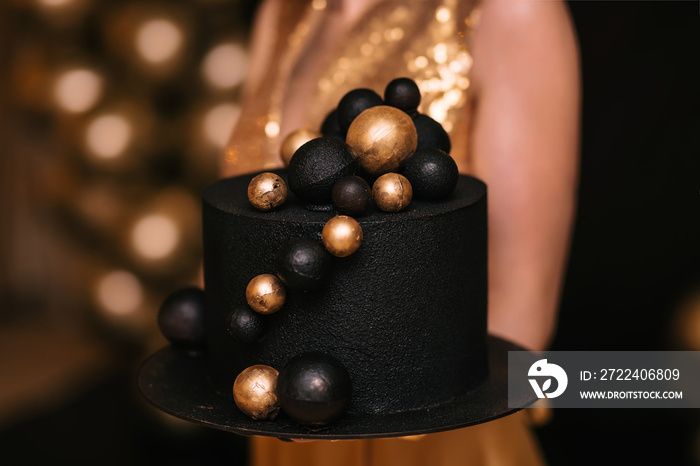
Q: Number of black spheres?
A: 11